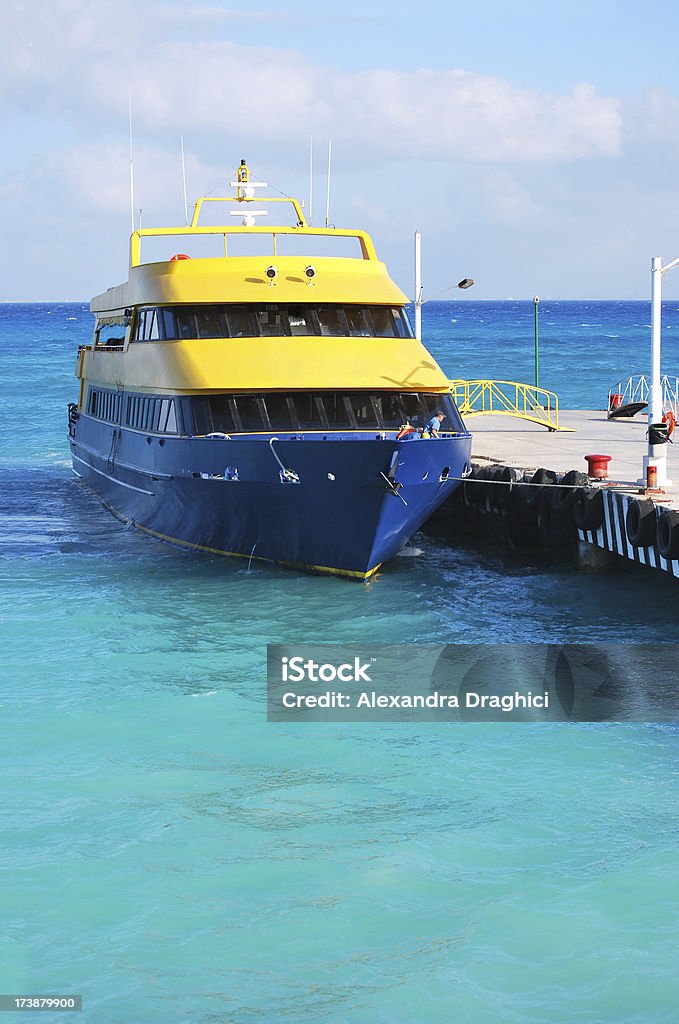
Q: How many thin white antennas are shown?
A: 4